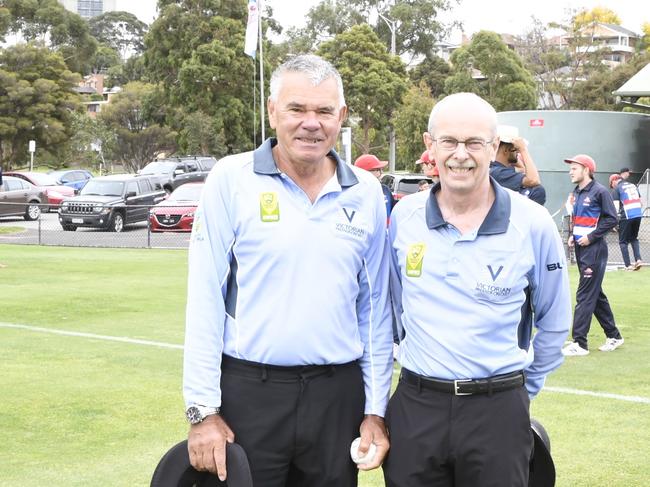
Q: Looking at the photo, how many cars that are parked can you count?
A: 7